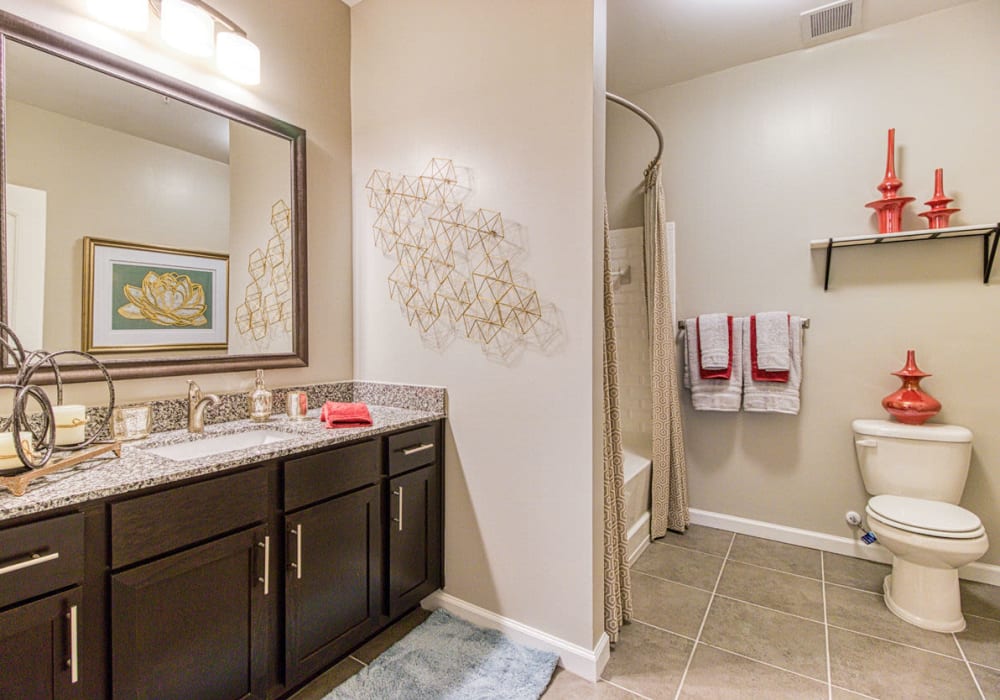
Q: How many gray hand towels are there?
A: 2